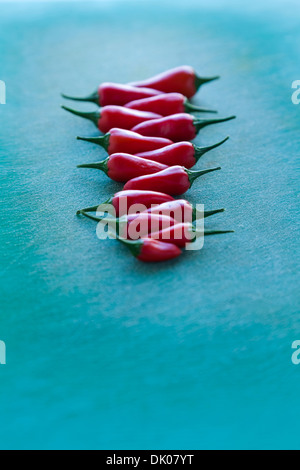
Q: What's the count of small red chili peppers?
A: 14